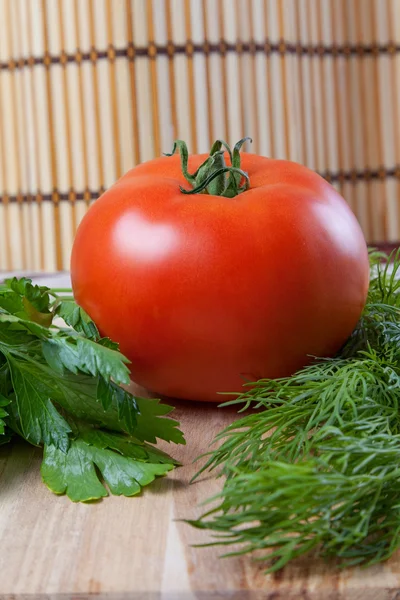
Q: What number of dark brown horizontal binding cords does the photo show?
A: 2